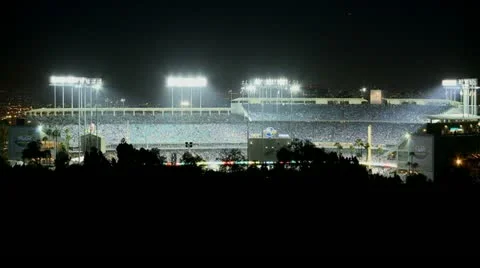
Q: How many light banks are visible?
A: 4